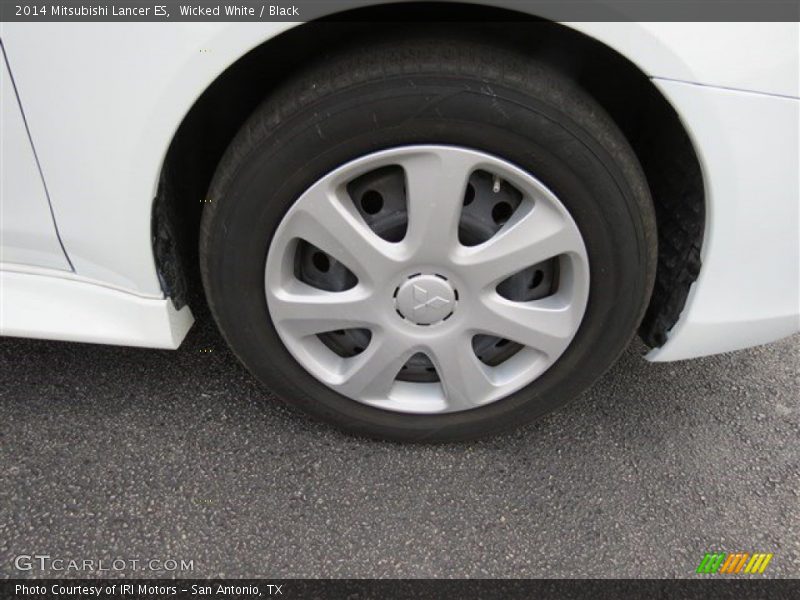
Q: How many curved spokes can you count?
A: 7